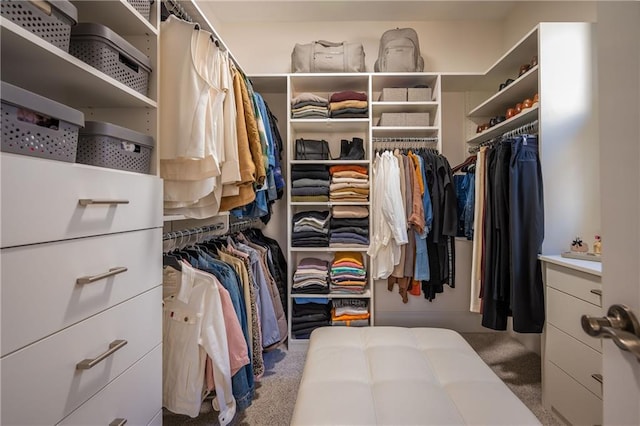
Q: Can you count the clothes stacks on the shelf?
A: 10